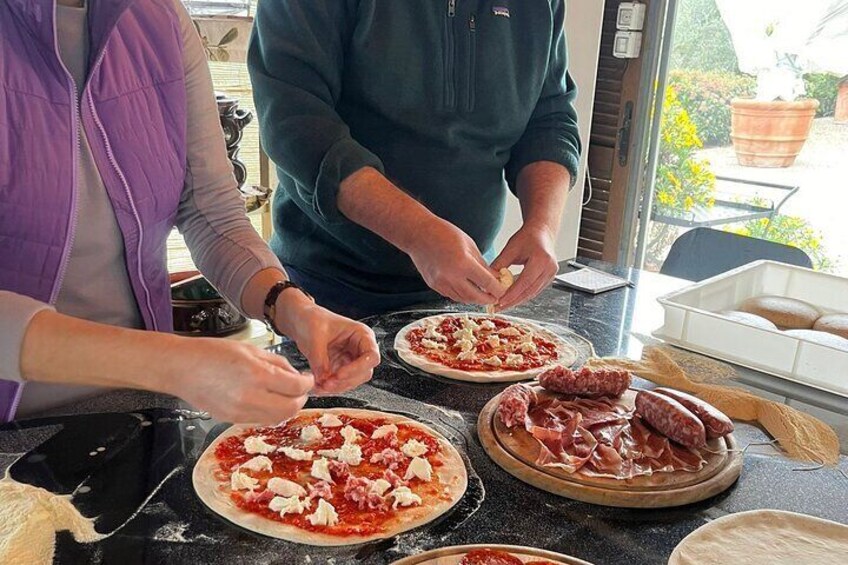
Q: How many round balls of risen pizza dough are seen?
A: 4